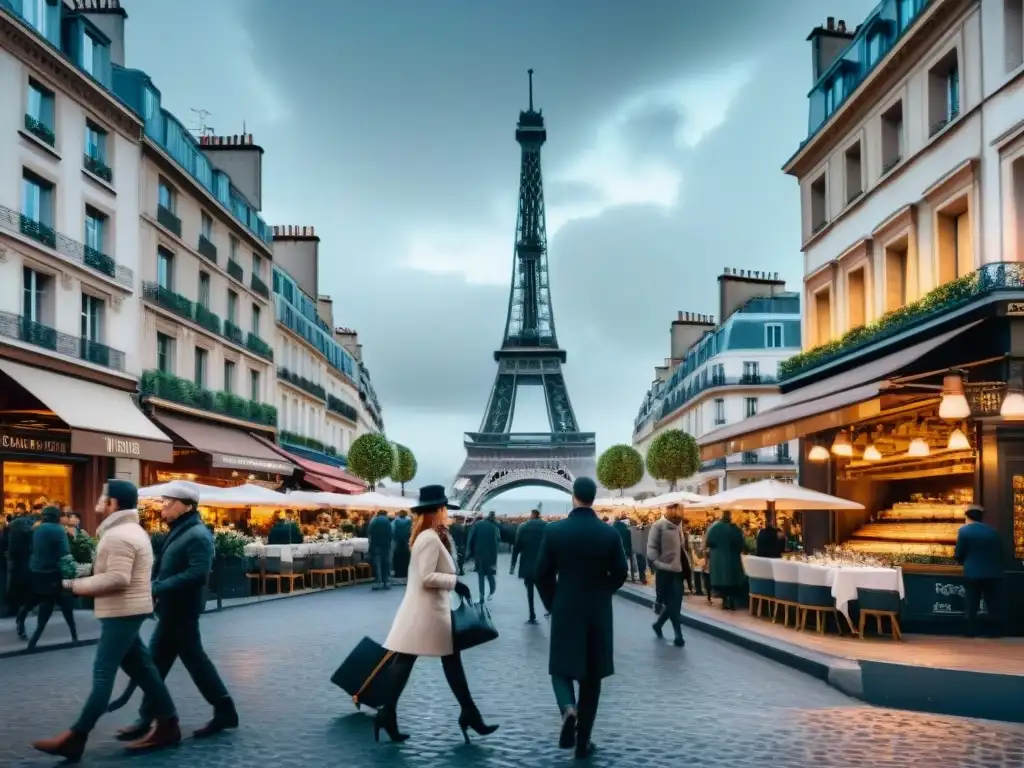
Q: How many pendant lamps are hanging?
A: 7